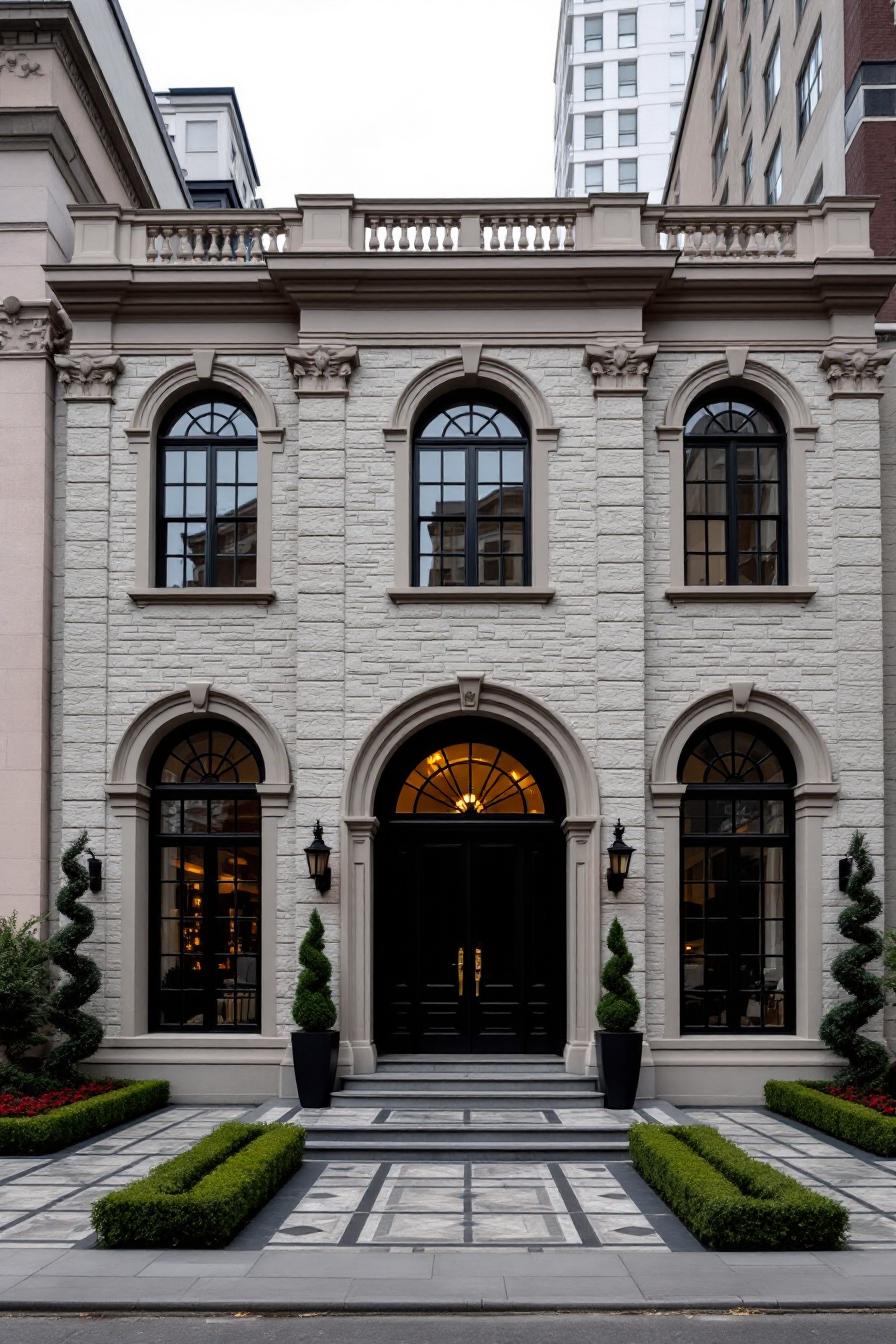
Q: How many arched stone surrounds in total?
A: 6